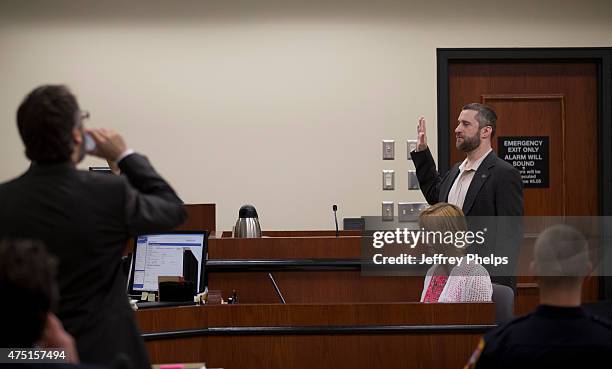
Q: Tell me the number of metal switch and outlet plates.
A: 6